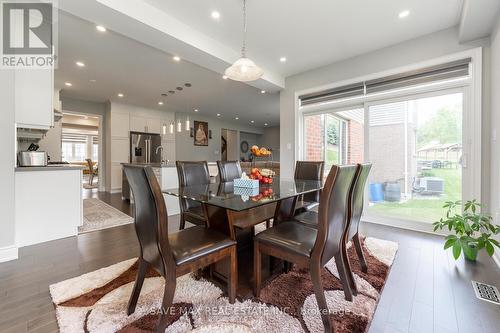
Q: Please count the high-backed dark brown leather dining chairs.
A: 6